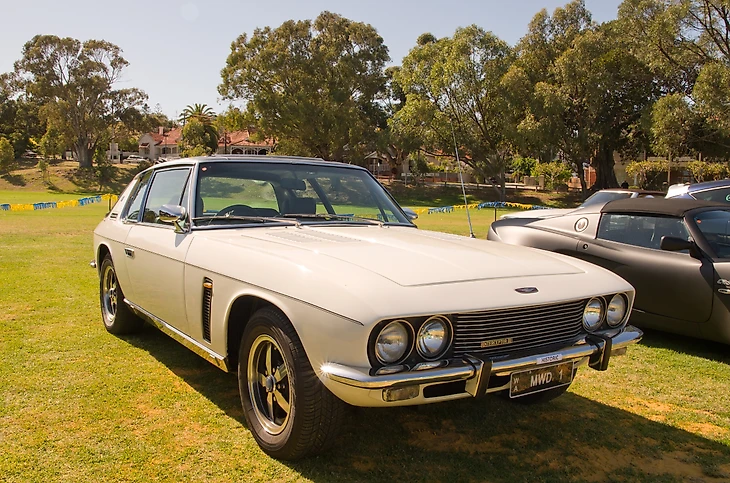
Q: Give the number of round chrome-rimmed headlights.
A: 4